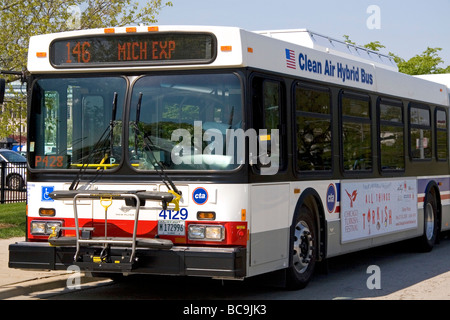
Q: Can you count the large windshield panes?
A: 2